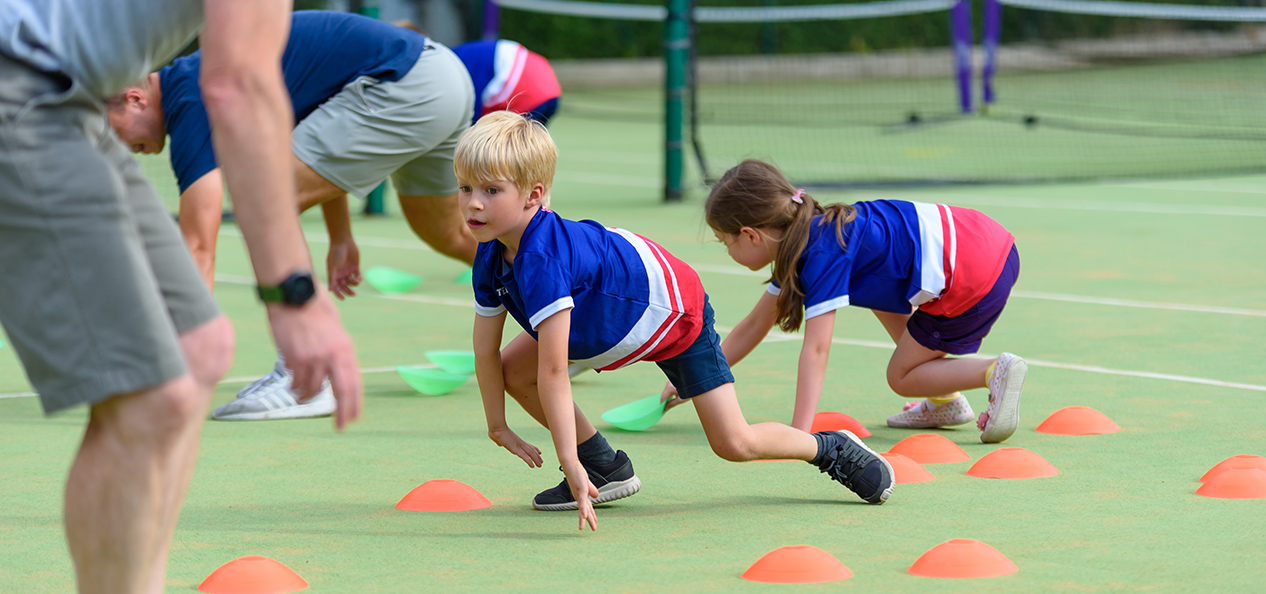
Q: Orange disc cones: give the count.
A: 11